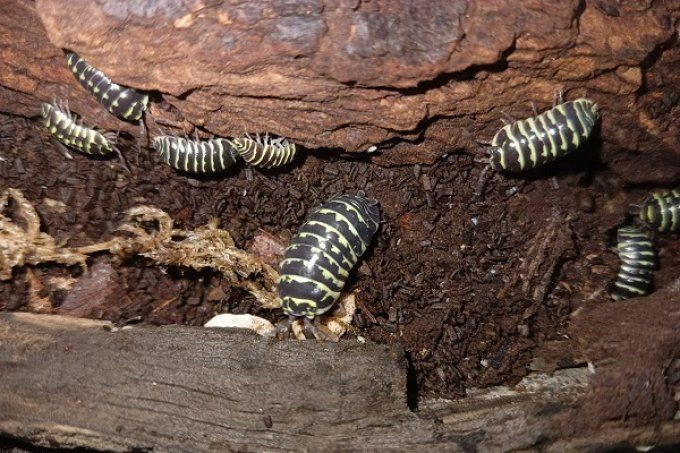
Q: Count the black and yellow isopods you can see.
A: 8